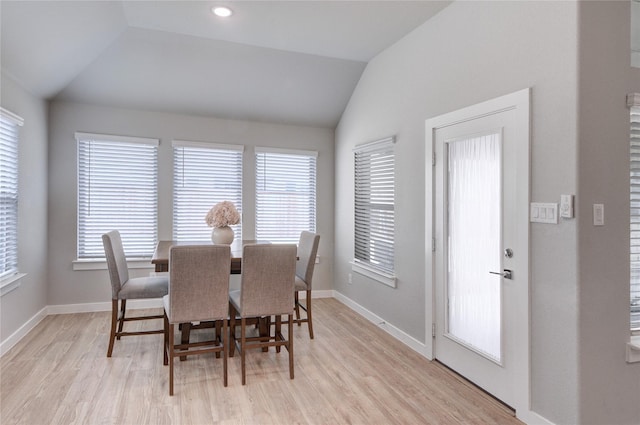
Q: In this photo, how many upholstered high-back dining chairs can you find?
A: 4